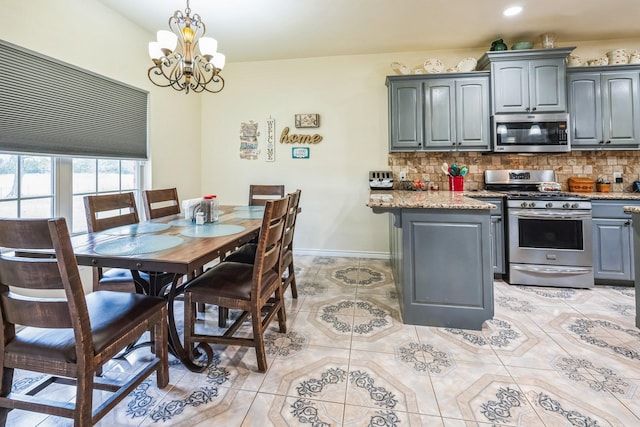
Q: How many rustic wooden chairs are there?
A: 6